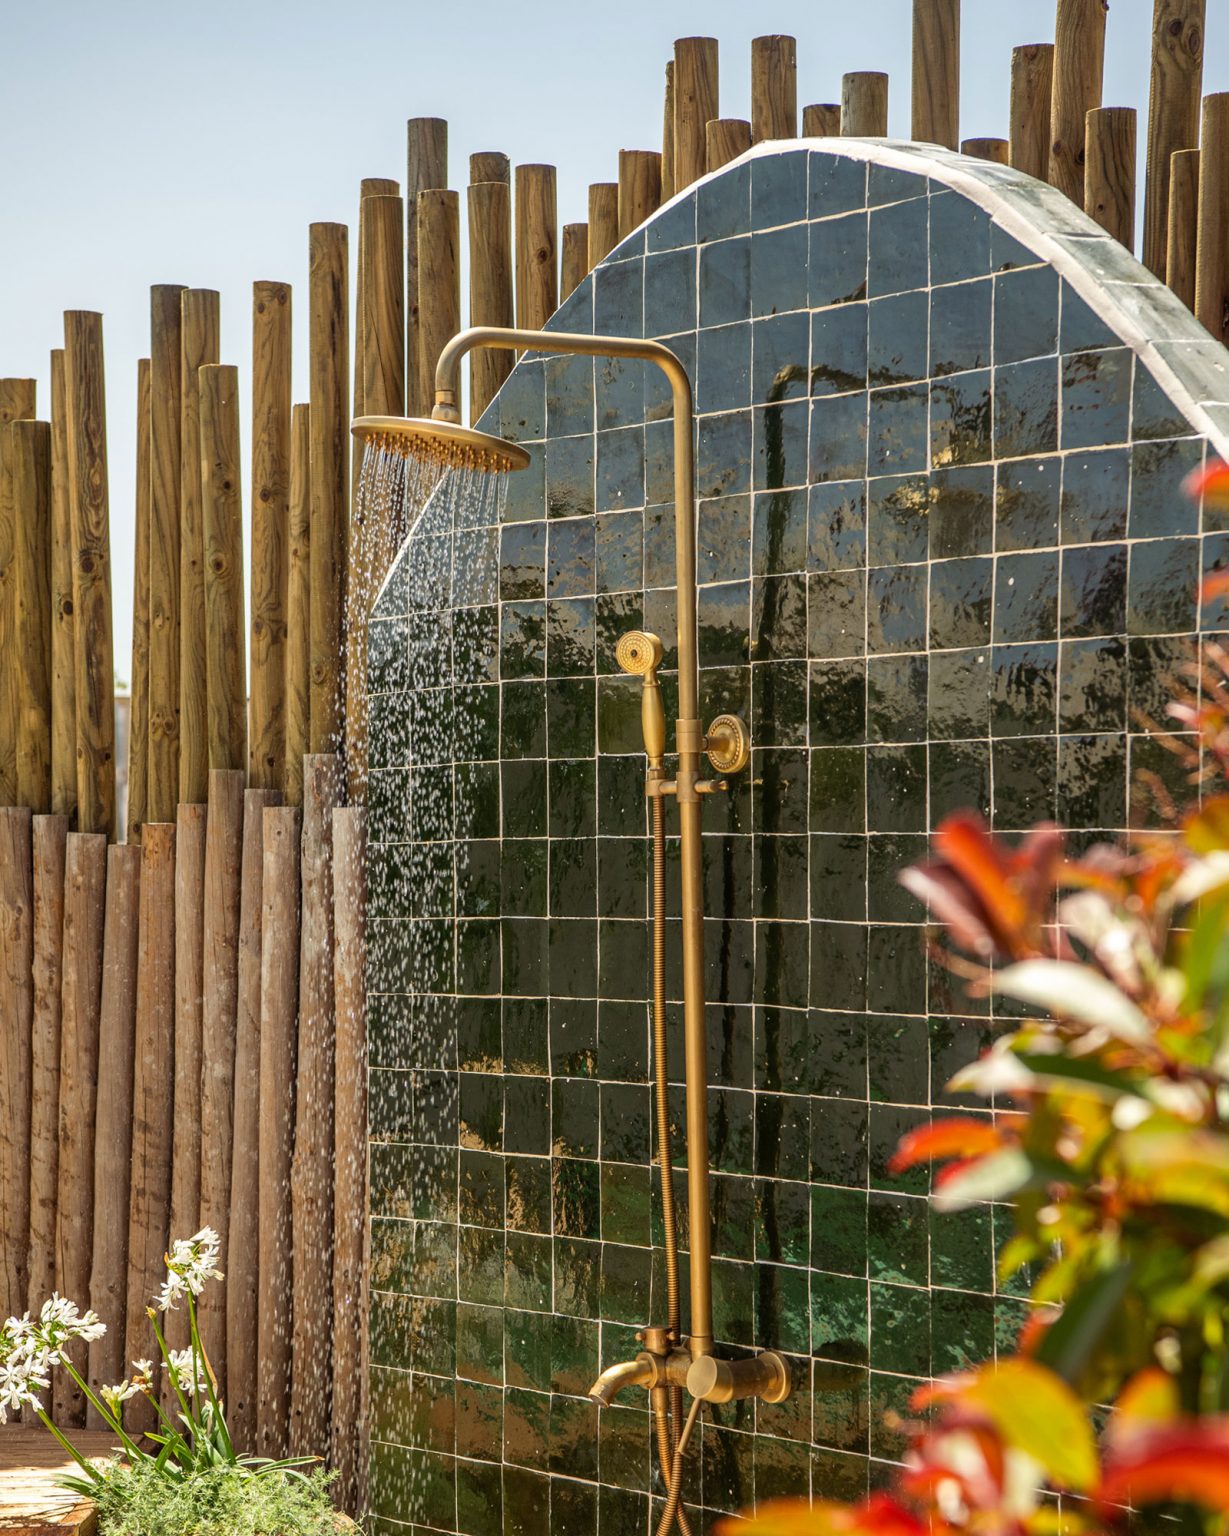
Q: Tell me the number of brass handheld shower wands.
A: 1